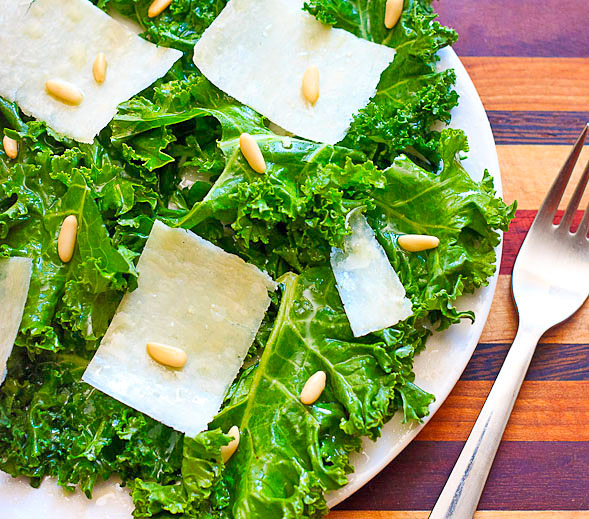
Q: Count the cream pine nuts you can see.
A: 12